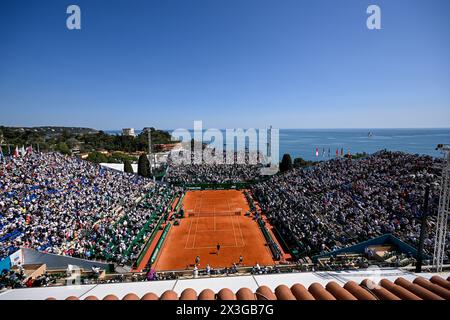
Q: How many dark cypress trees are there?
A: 3